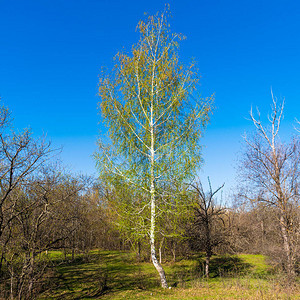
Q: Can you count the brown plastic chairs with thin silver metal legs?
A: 0